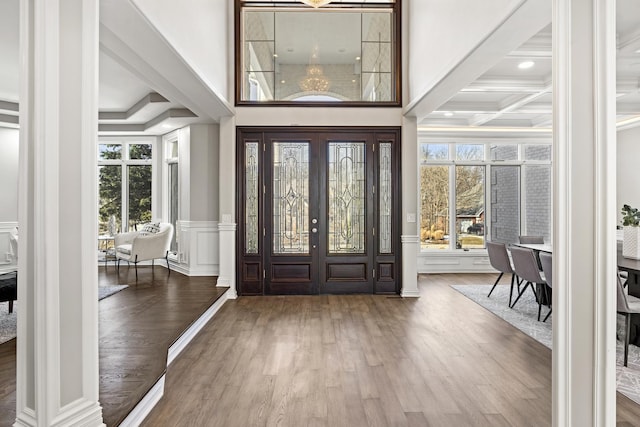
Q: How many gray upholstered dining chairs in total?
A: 5